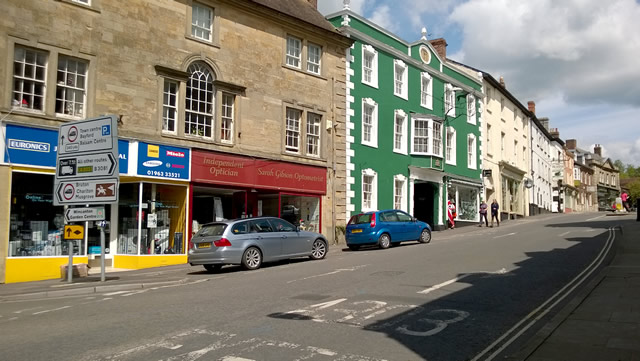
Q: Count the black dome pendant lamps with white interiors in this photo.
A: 0